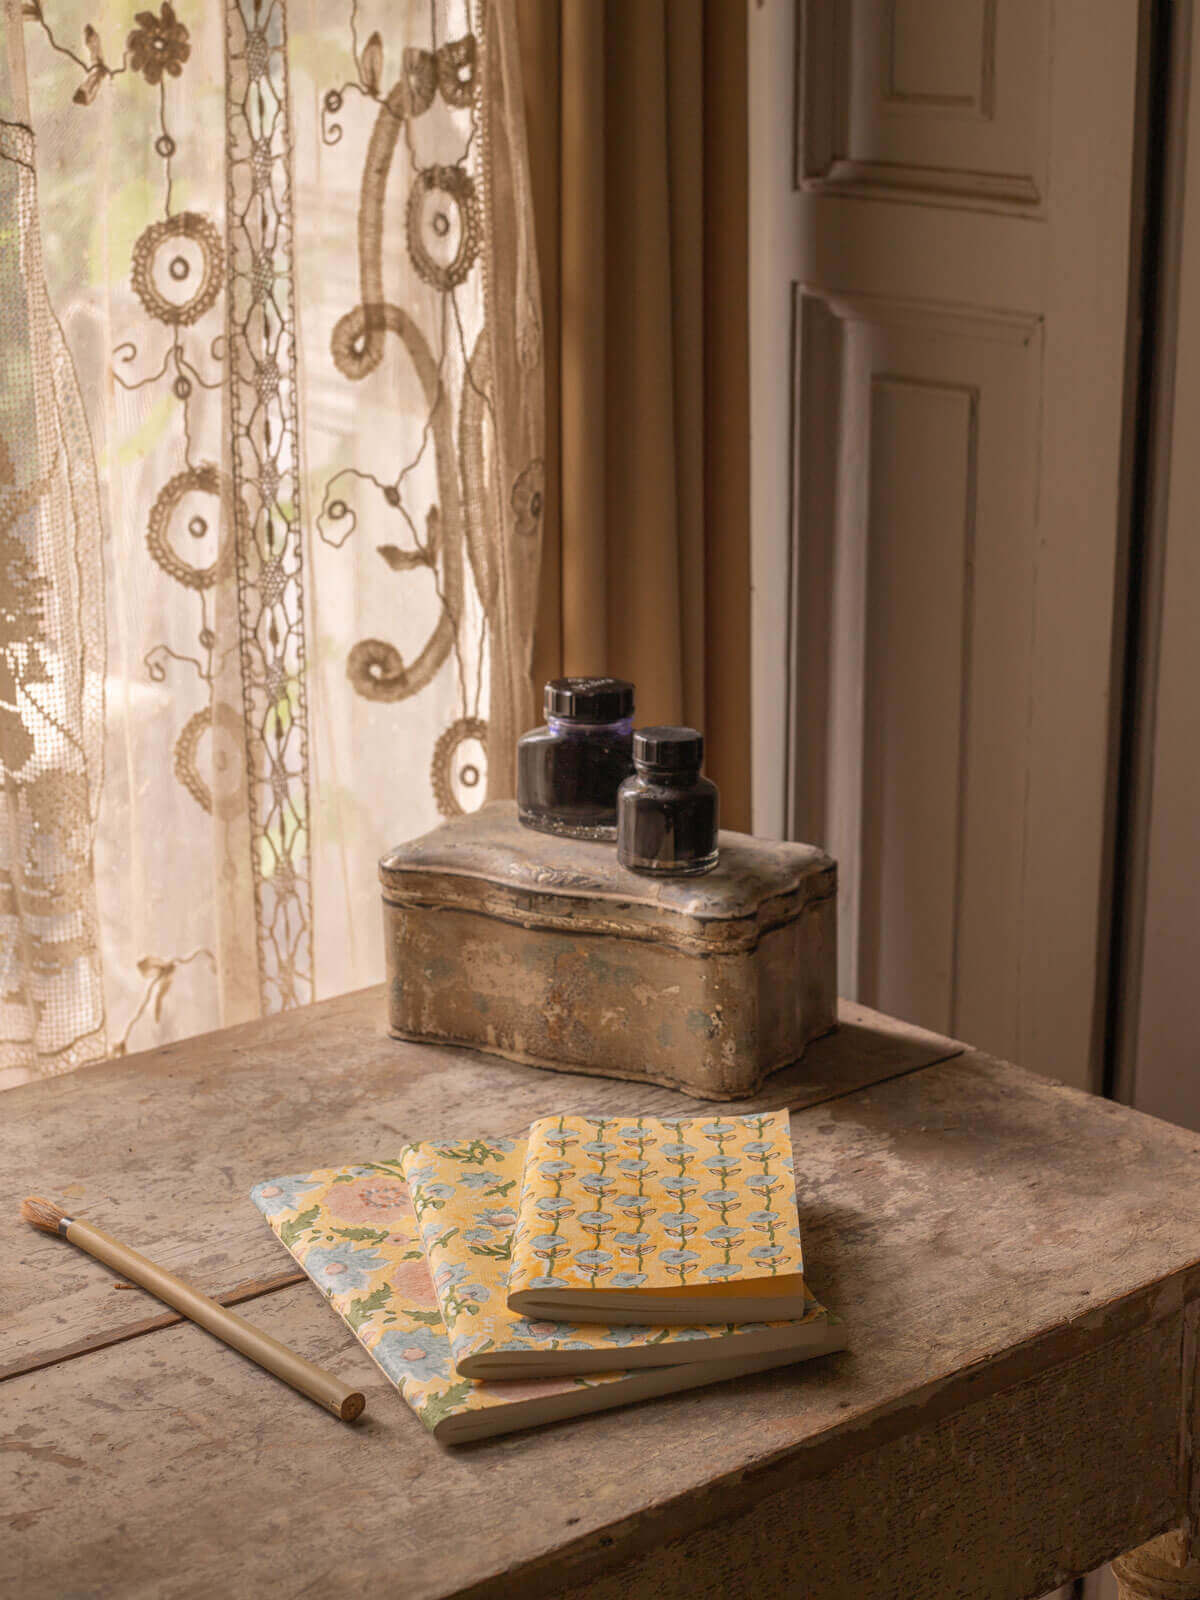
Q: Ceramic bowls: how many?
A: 0